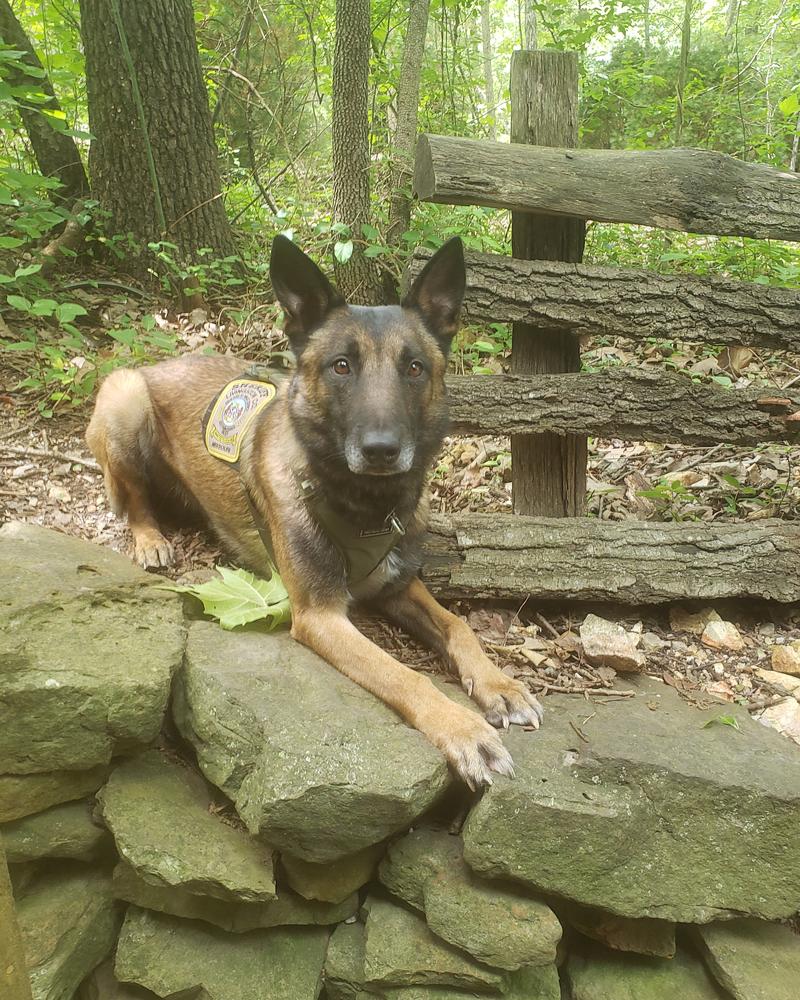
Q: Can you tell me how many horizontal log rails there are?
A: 4